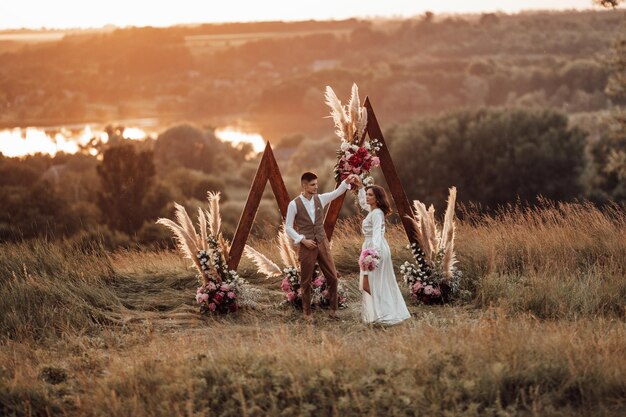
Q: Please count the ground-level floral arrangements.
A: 3